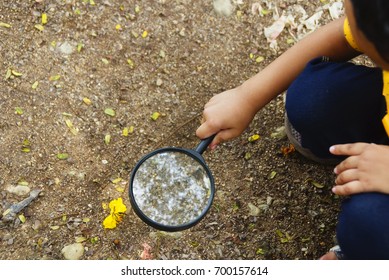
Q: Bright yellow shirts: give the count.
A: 1